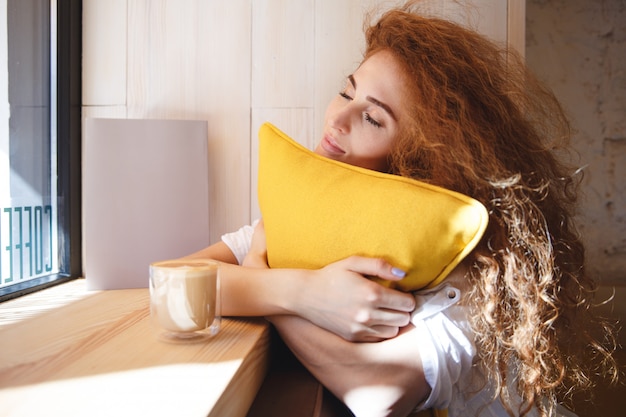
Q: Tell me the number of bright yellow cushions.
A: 1